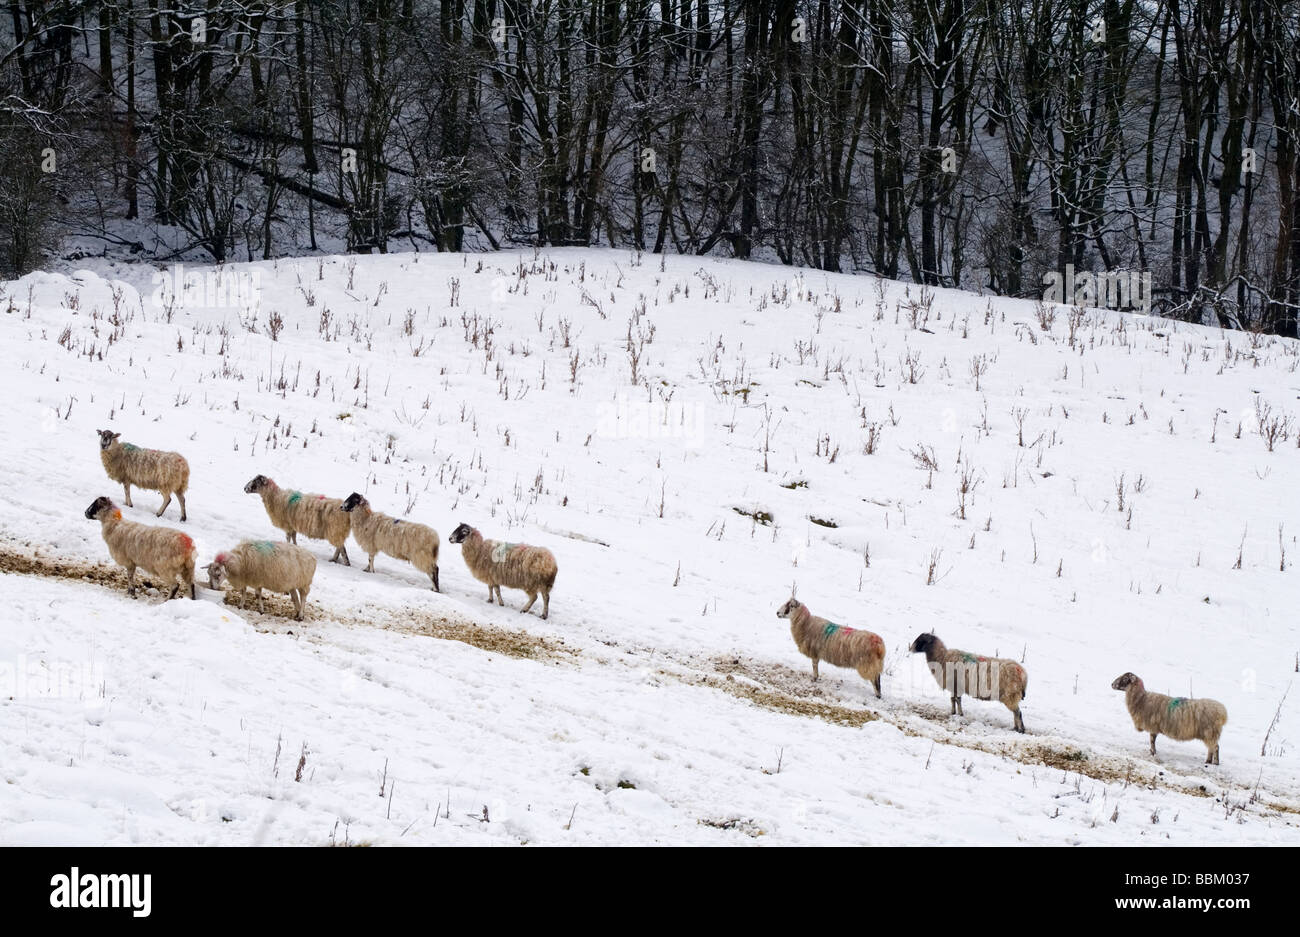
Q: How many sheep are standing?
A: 9